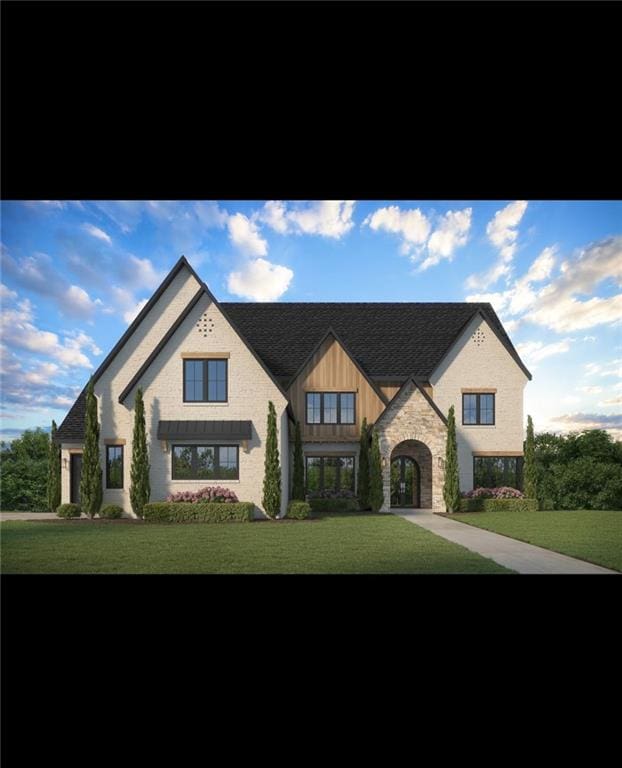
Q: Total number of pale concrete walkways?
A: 1